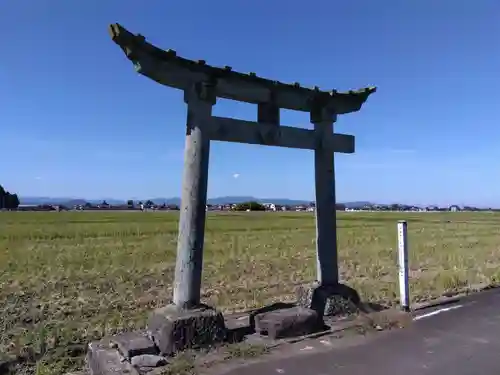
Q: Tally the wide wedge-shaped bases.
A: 2